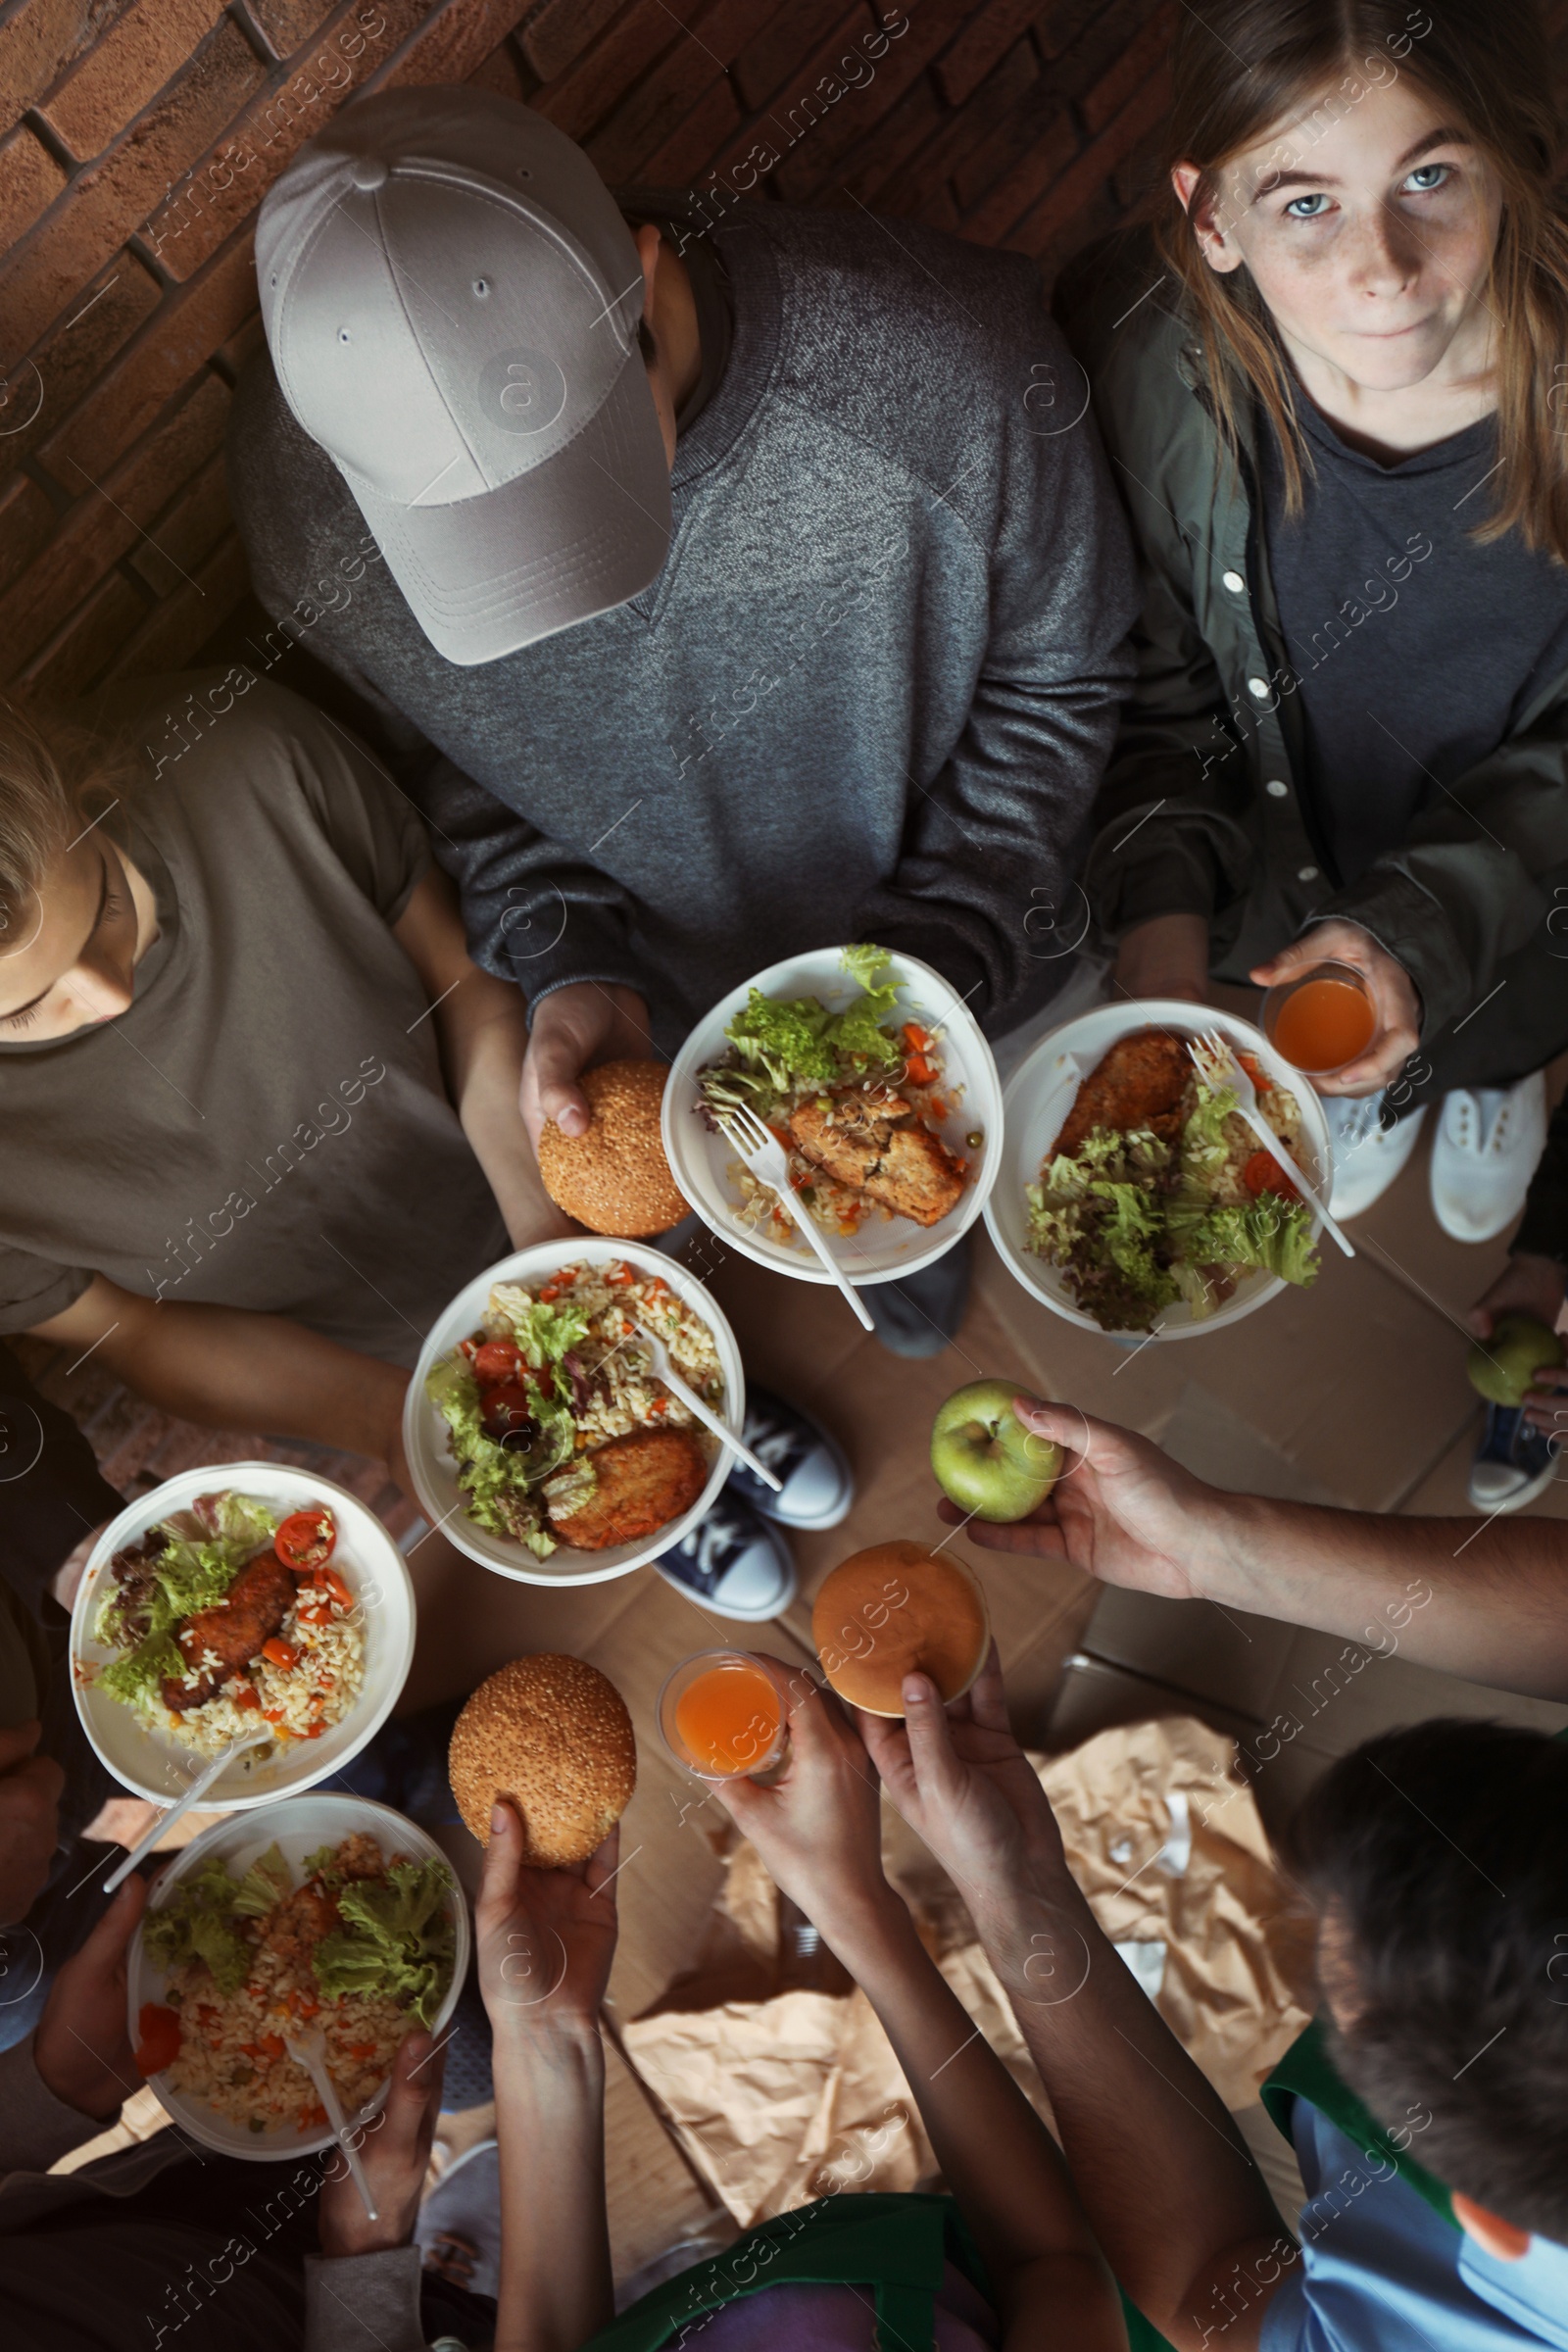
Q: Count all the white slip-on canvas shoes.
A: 2